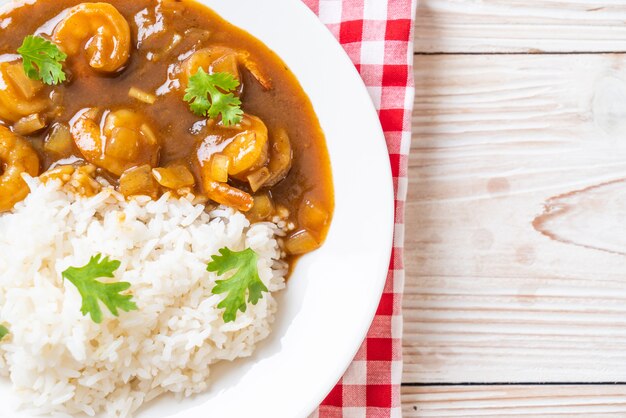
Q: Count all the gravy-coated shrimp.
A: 6